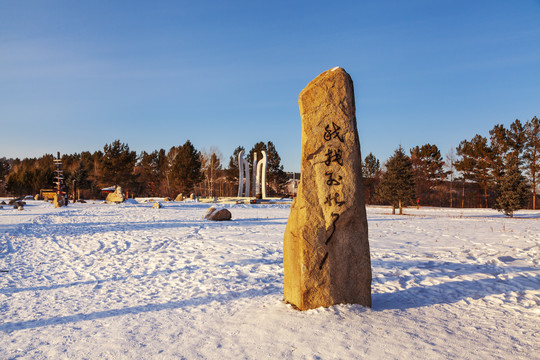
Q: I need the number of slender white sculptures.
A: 3